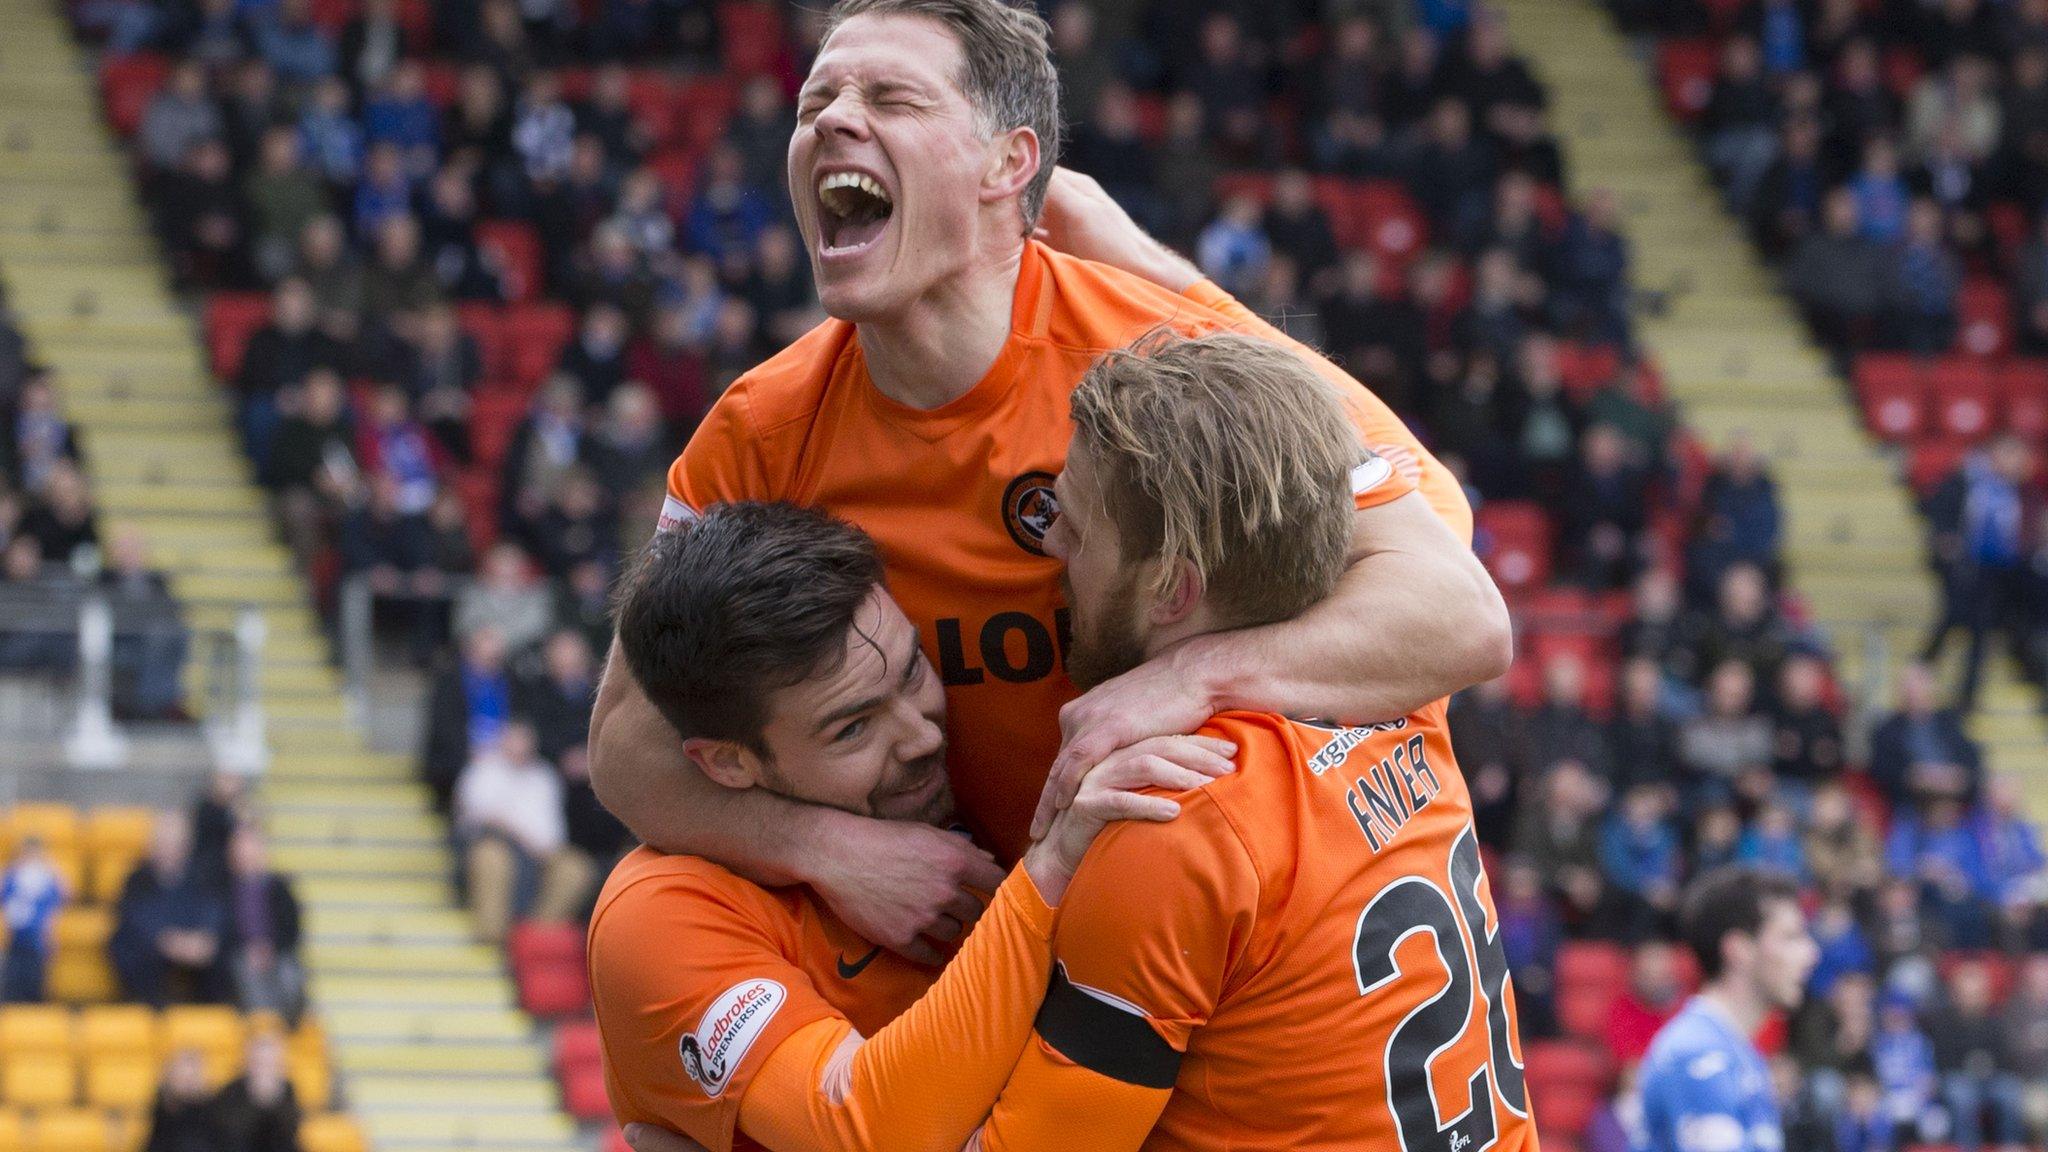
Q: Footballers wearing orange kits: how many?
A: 3